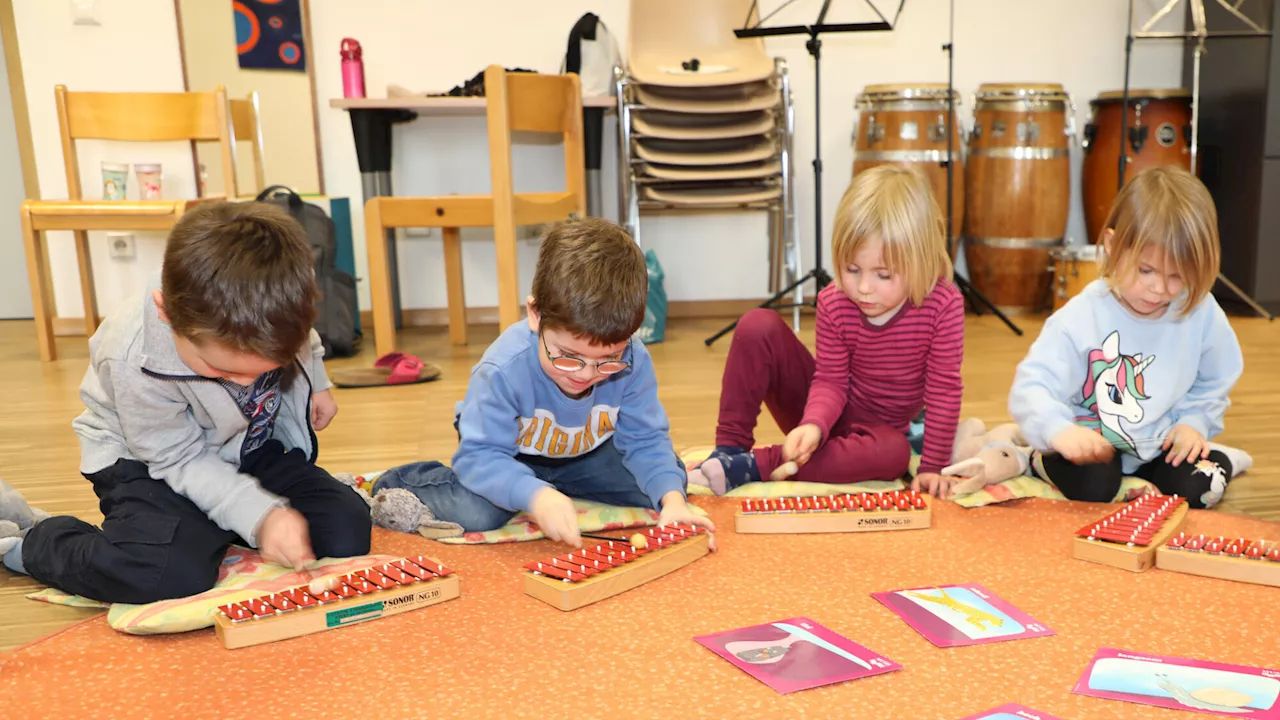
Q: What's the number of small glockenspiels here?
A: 5